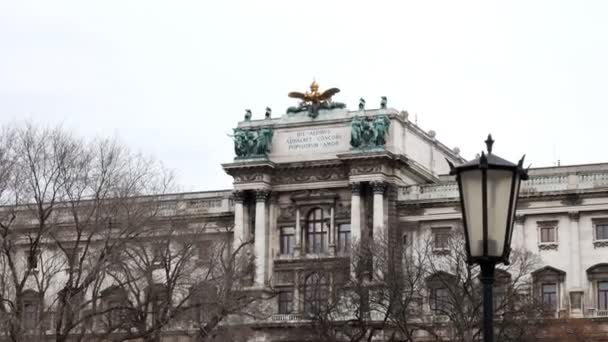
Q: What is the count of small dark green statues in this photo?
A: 4